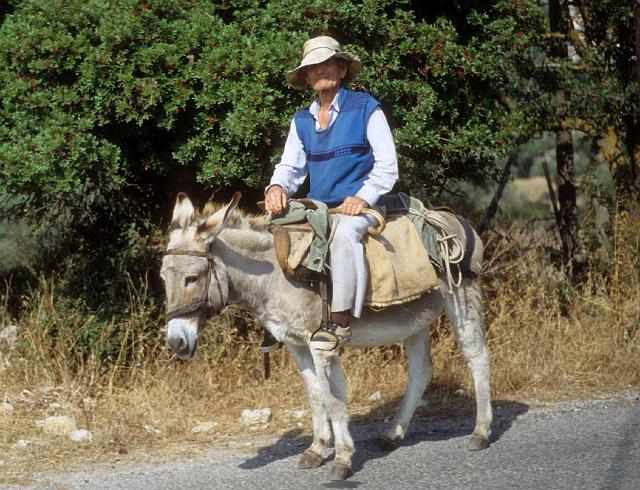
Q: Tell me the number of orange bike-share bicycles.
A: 0